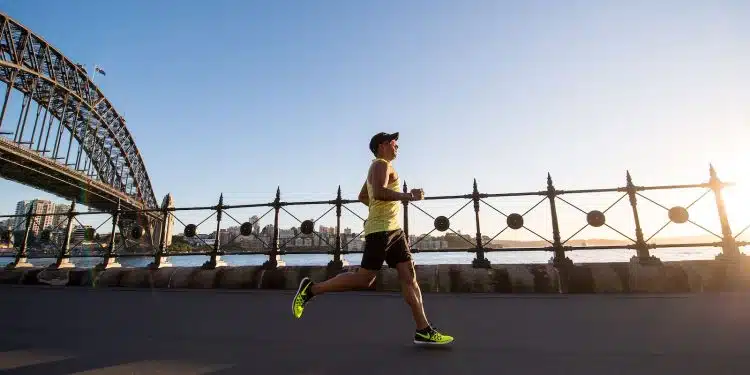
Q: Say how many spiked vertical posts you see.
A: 12